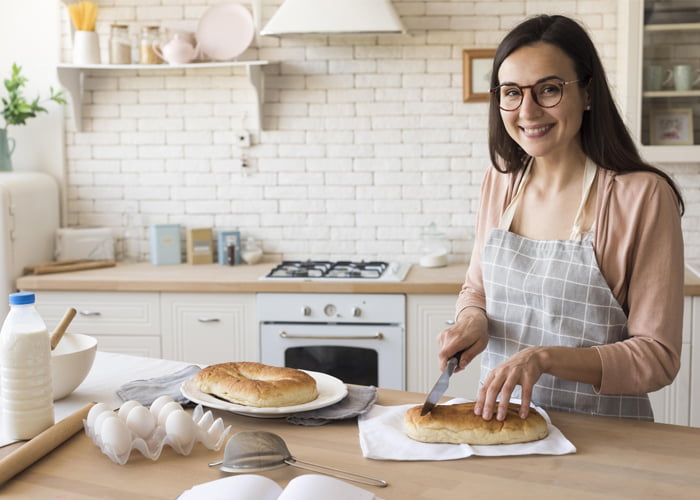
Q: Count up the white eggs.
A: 8